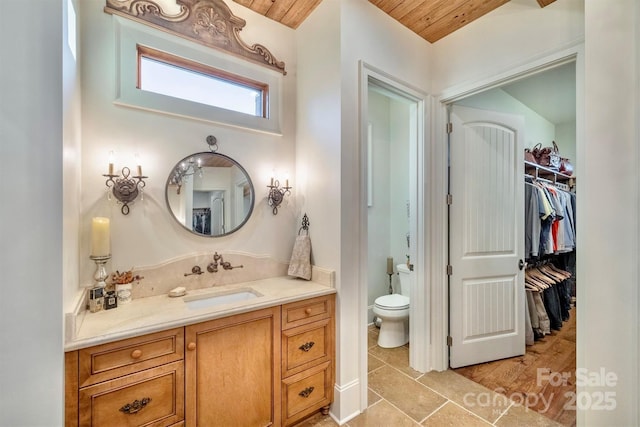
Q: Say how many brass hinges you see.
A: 4